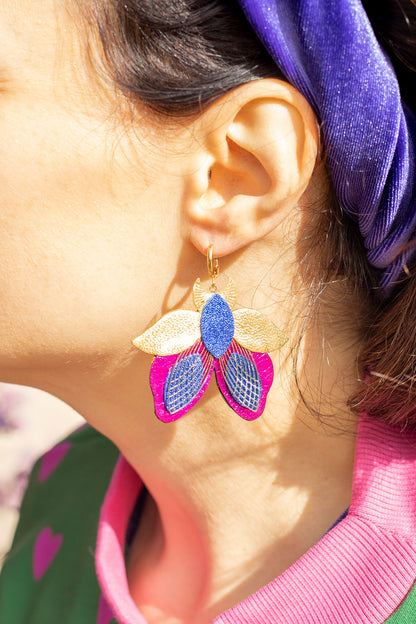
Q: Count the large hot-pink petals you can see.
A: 2